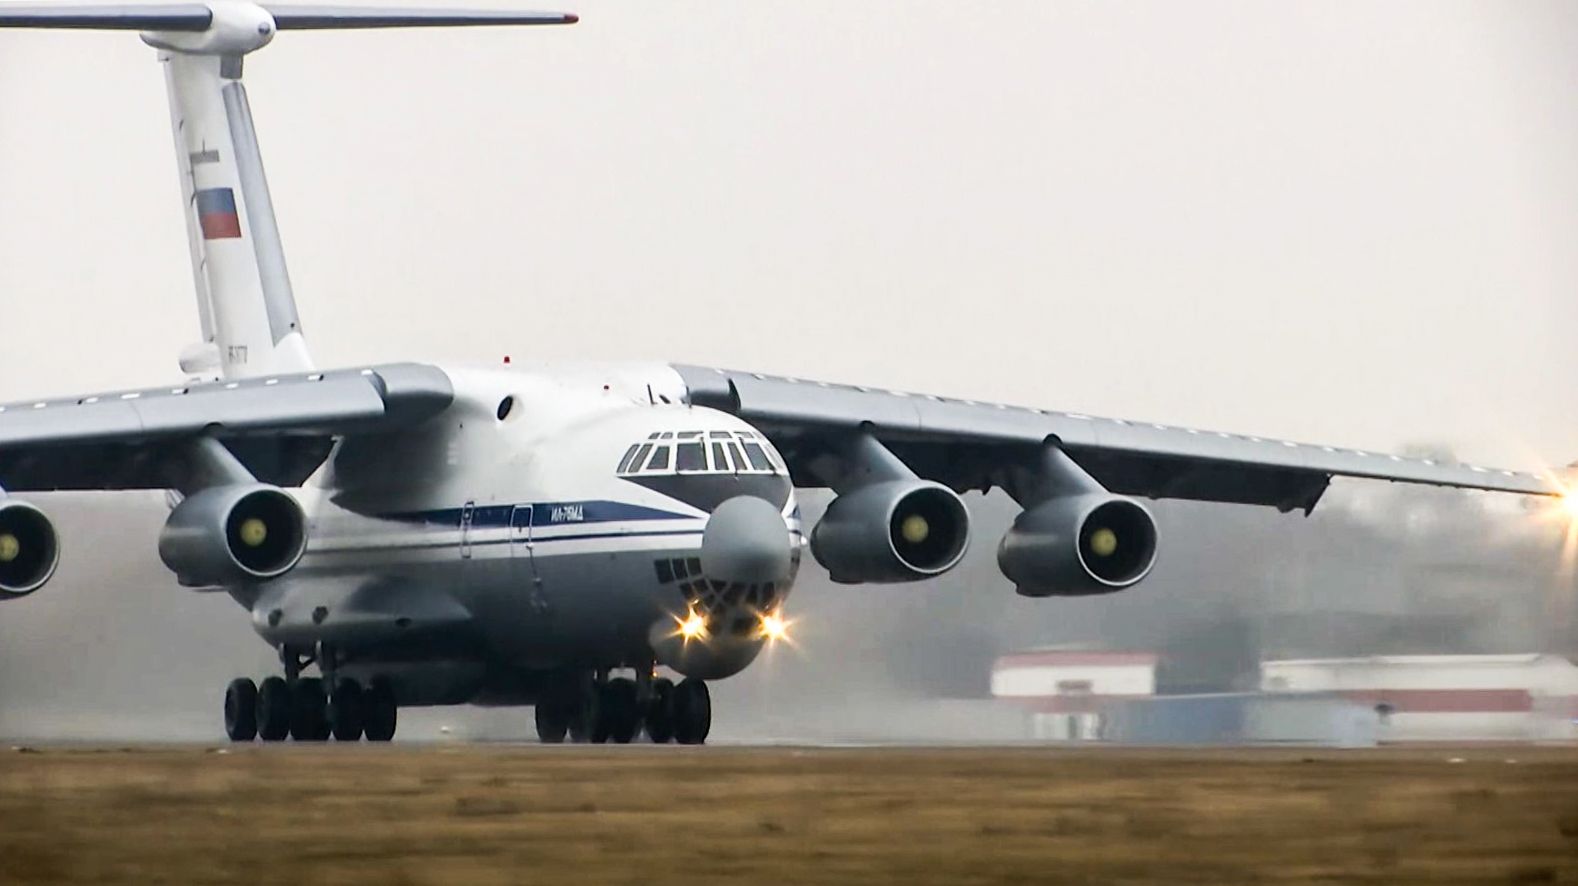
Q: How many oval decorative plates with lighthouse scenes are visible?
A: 0